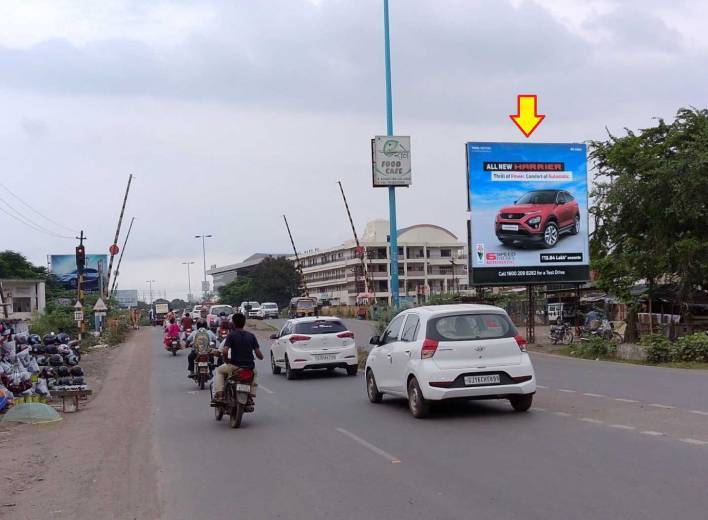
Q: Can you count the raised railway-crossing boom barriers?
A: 4